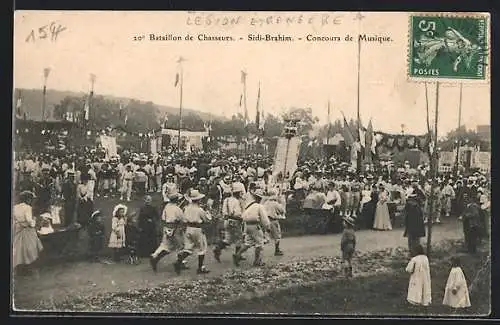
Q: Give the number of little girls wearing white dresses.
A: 3